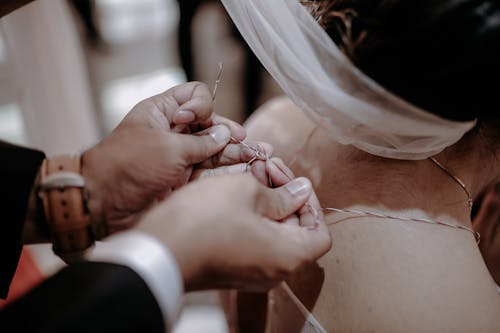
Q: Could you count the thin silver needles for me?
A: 0